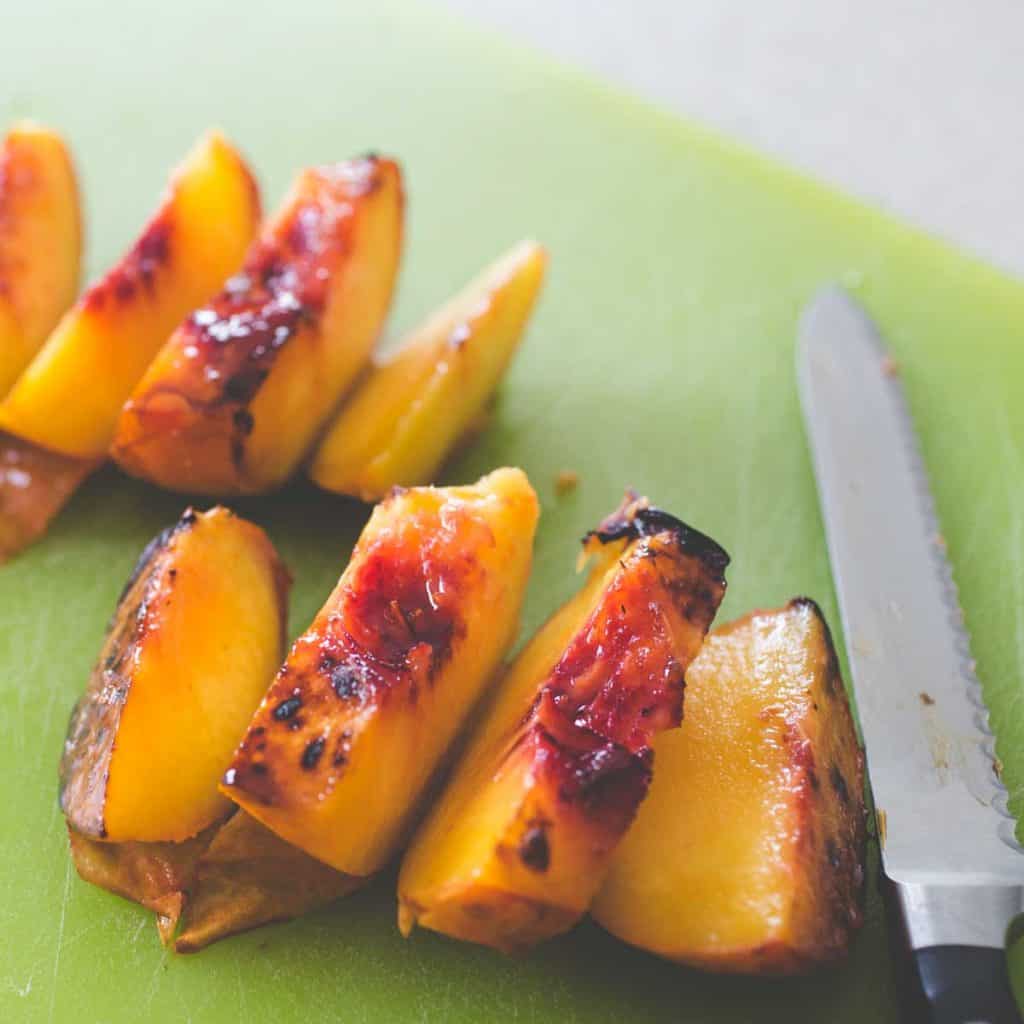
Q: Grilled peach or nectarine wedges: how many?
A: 8